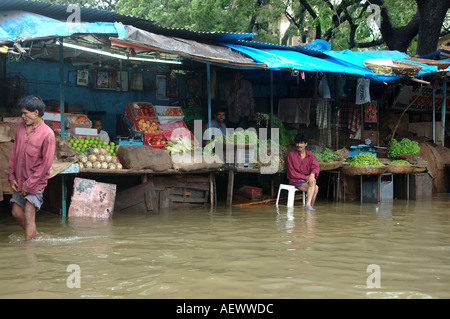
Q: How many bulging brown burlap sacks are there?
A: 2